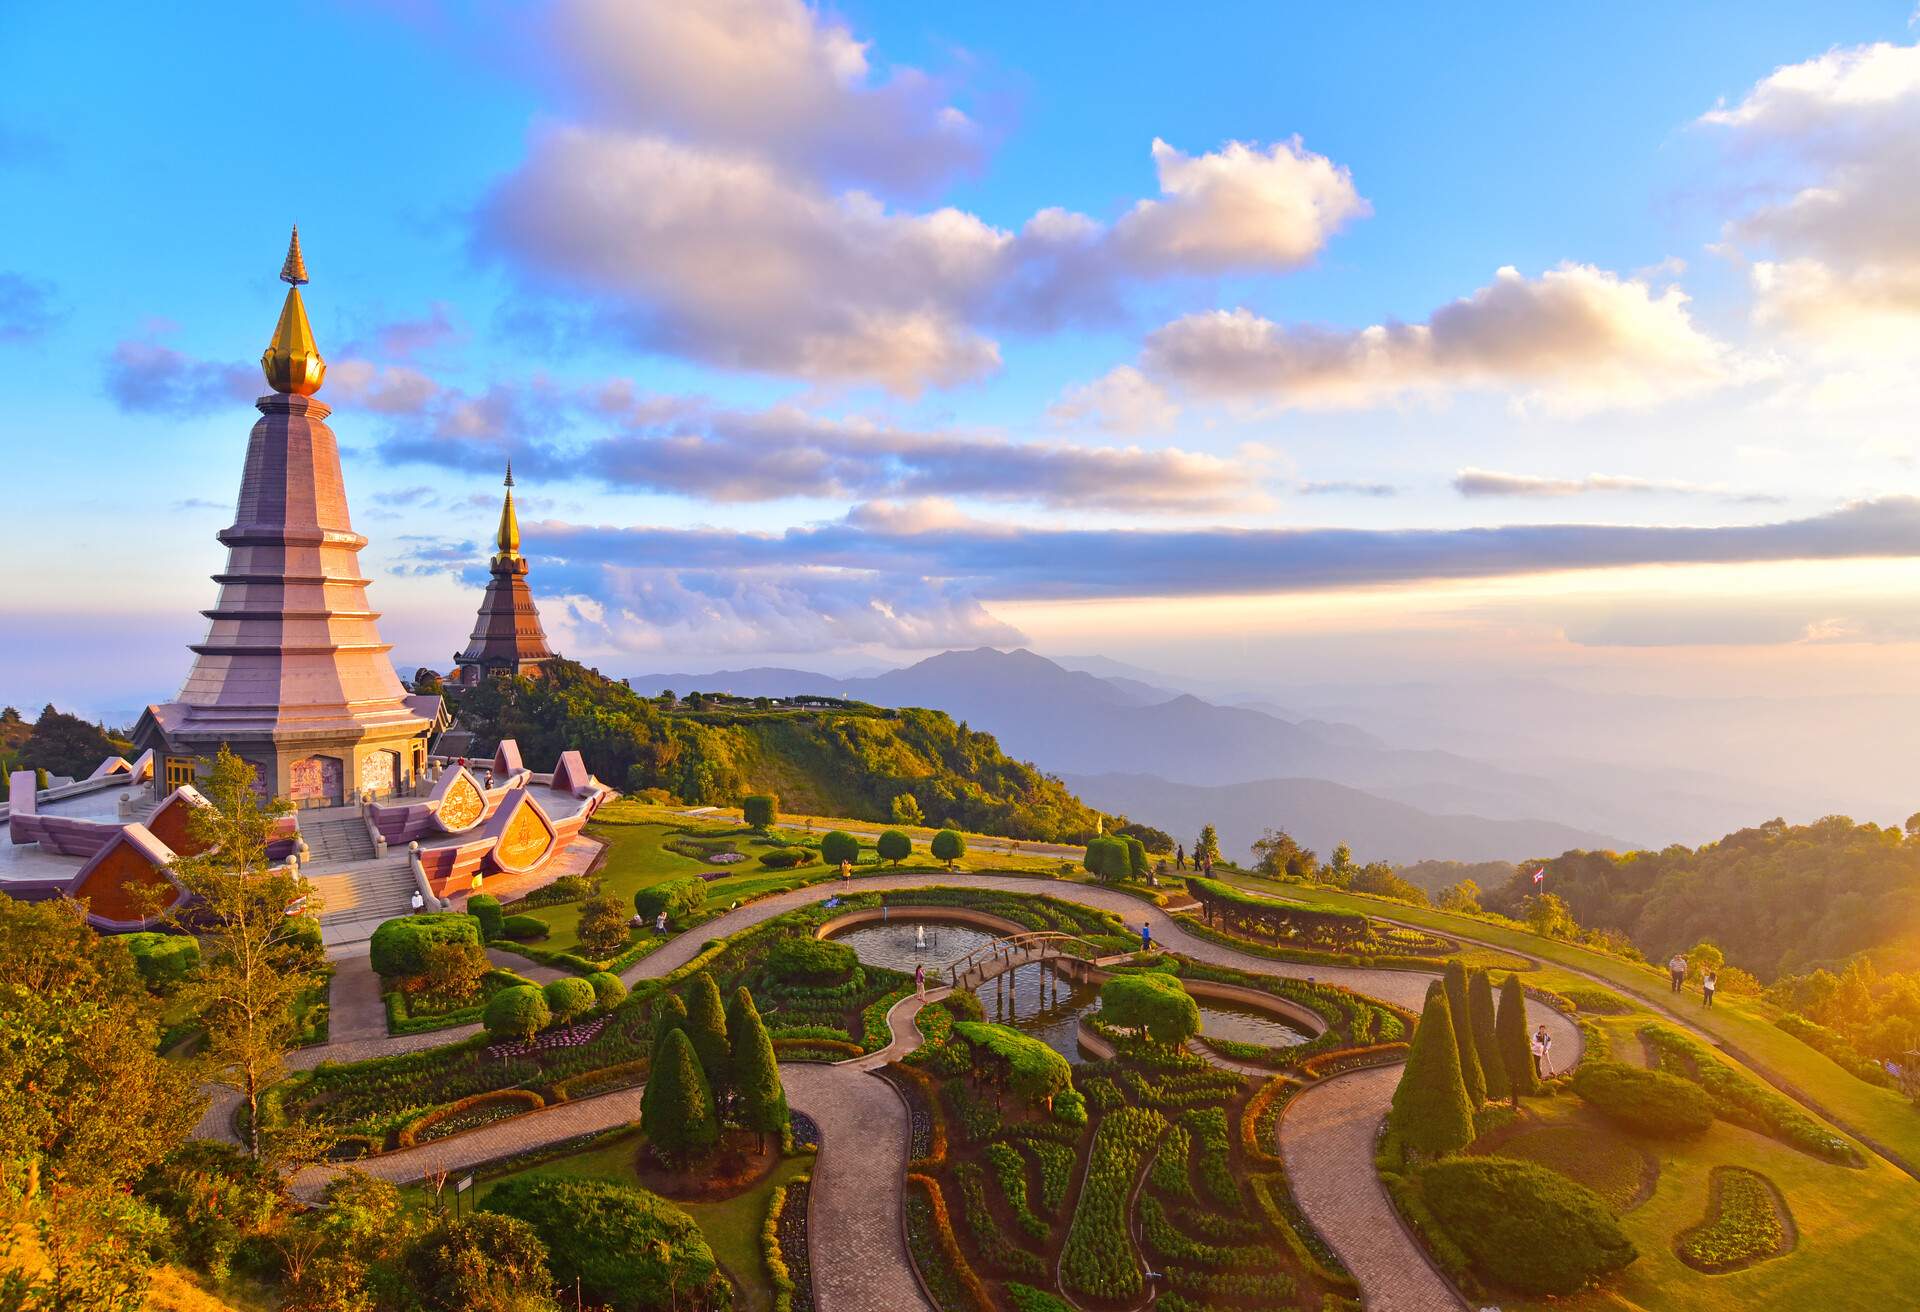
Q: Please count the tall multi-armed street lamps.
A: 0